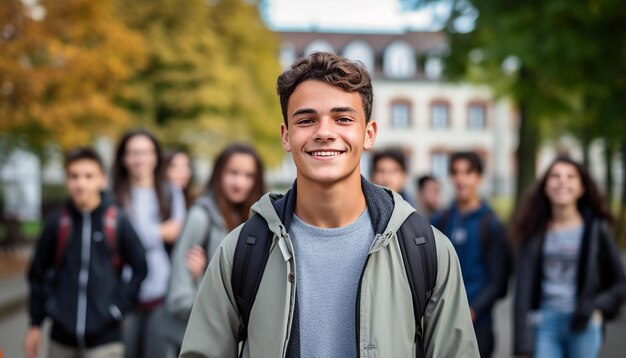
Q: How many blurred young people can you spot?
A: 8